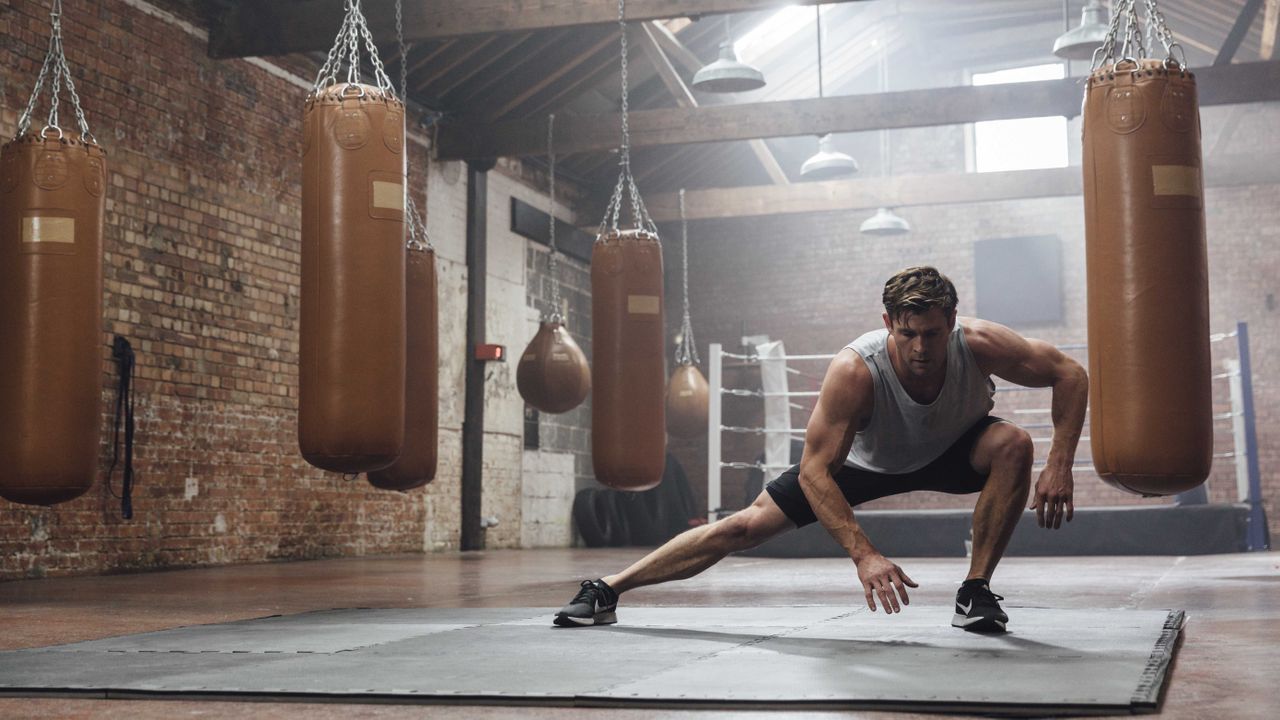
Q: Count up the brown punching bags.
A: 7